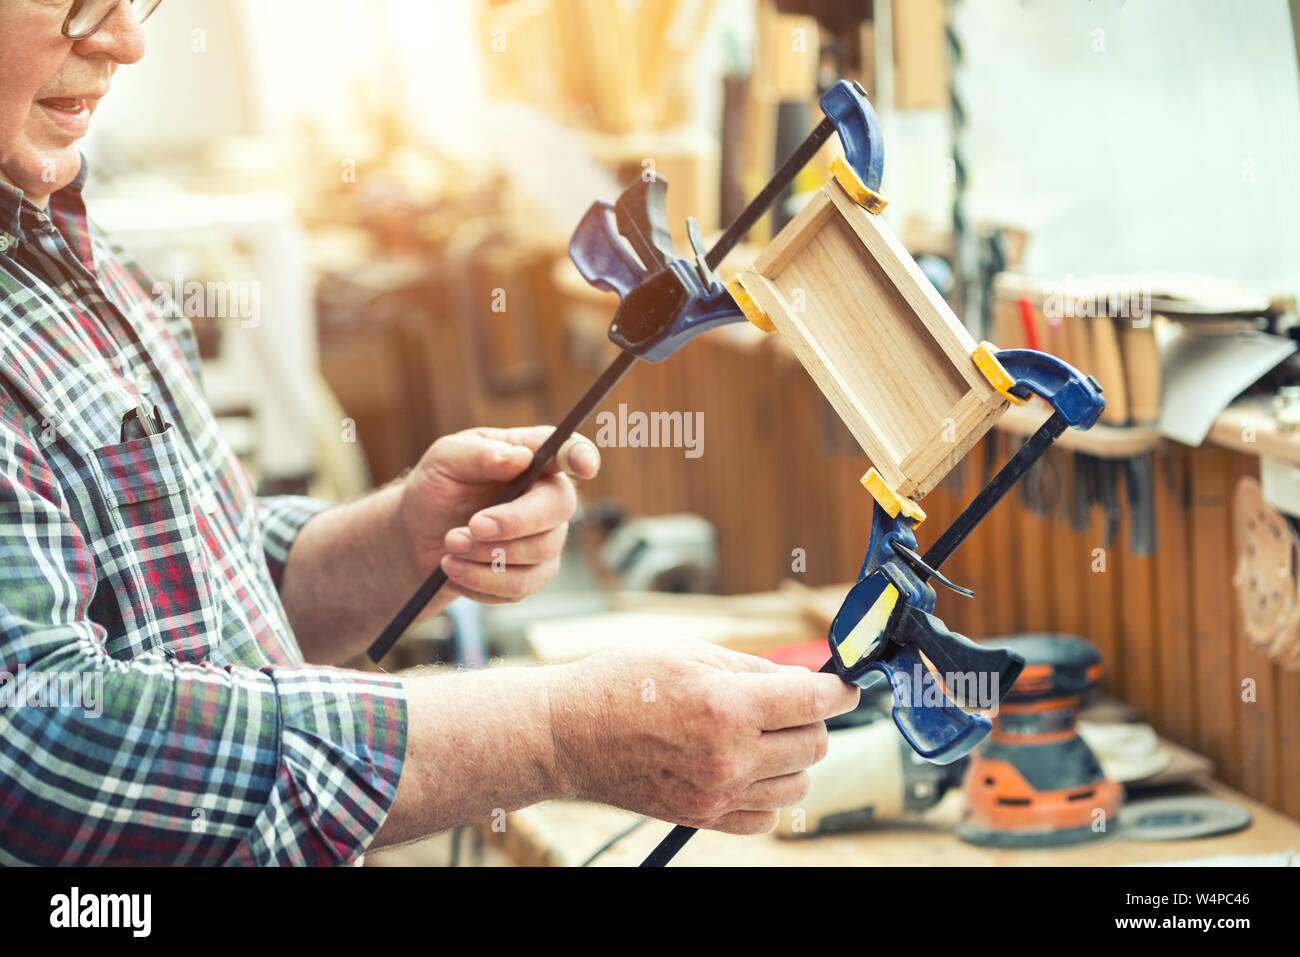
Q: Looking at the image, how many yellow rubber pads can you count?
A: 4